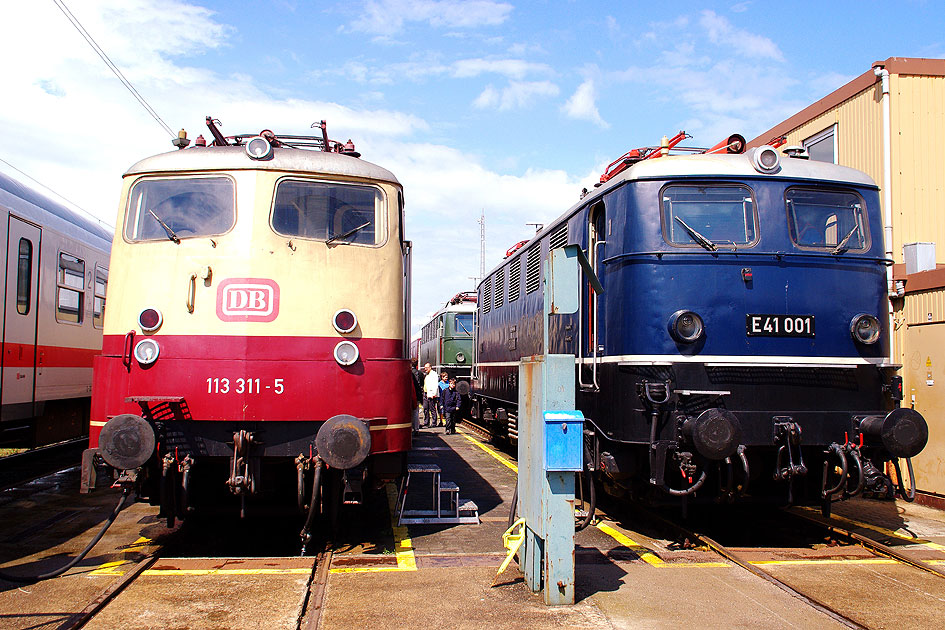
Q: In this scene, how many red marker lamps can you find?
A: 2